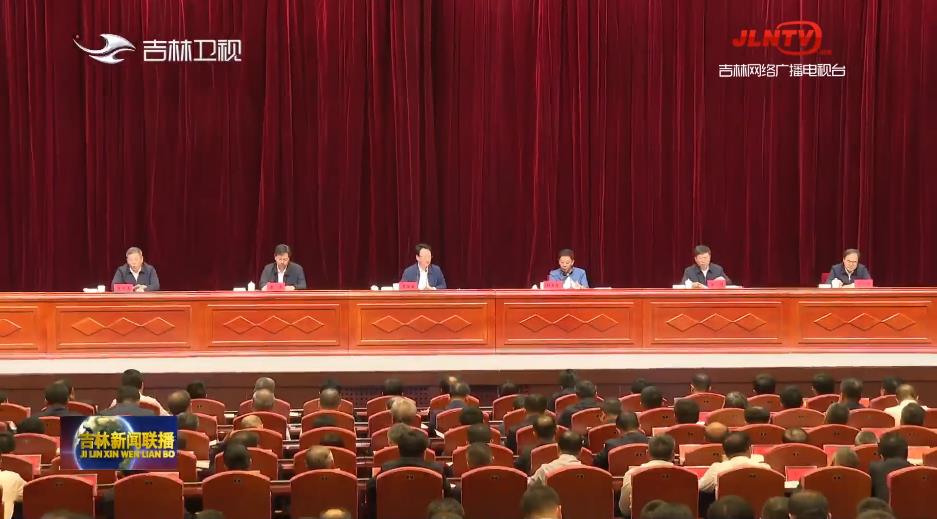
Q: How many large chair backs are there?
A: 11